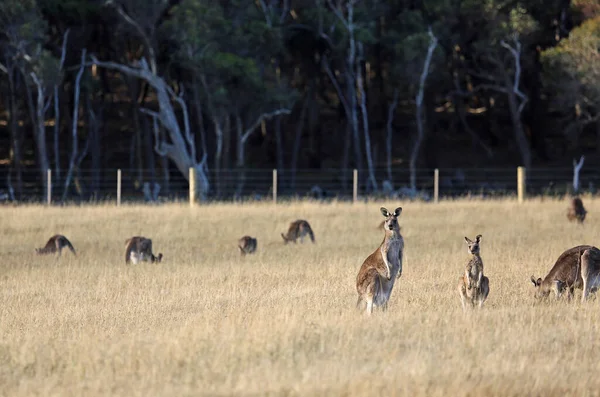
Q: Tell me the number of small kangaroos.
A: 1